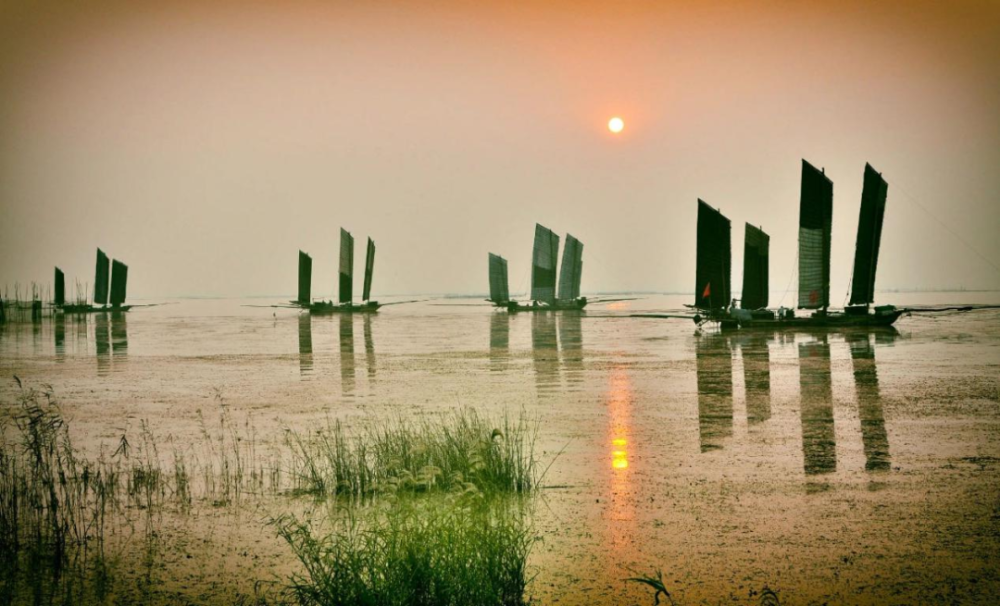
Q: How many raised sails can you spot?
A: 13